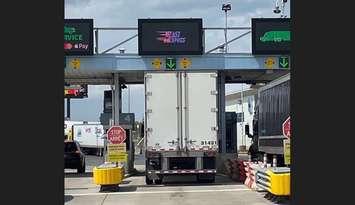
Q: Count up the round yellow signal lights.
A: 4